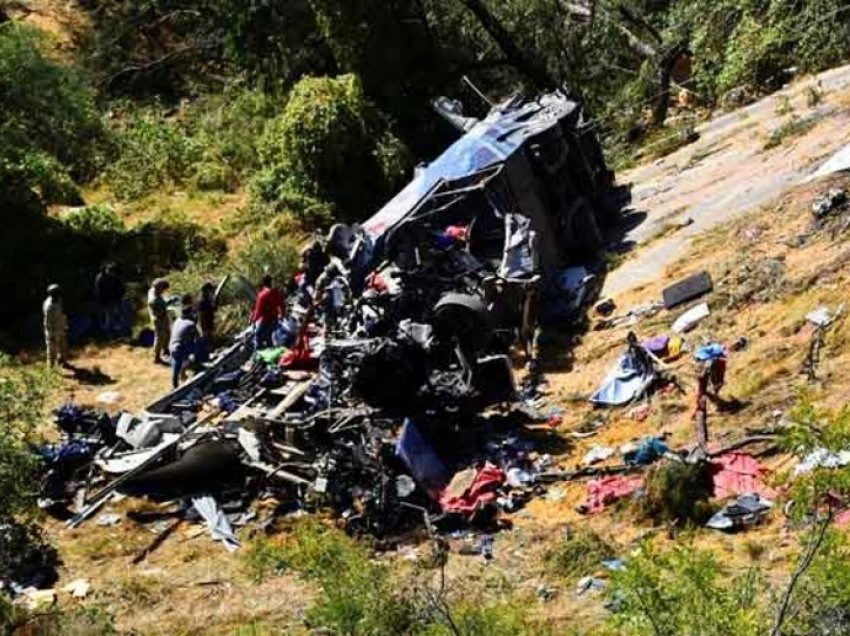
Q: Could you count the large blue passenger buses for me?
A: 1